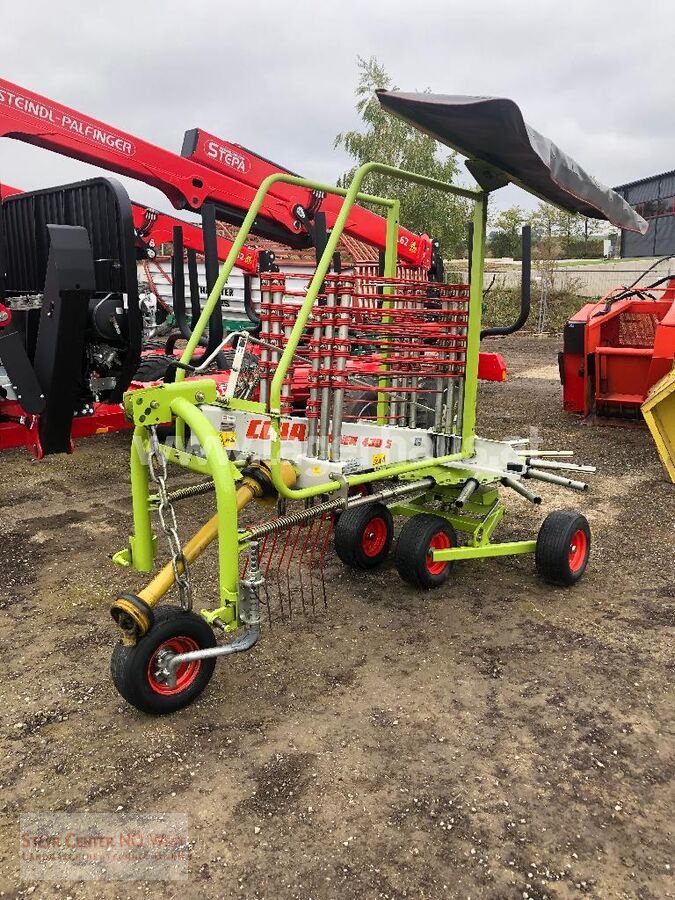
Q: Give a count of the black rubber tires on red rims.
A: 4